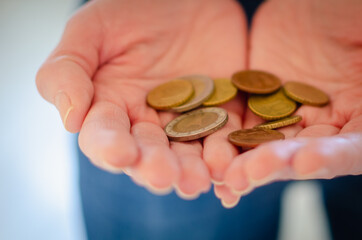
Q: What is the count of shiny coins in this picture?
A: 9